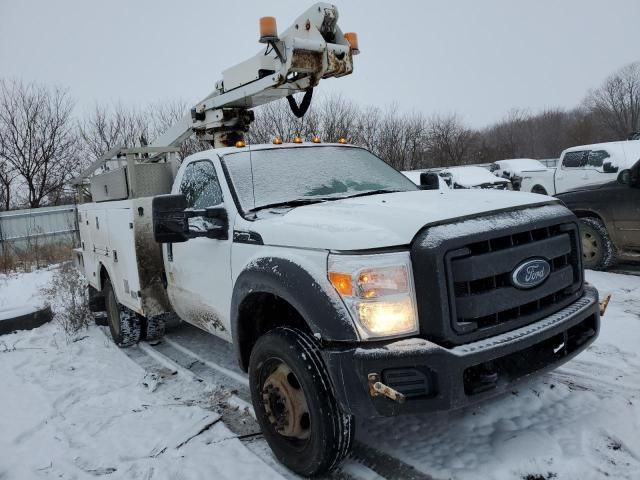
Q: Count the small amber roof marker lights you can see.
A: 5